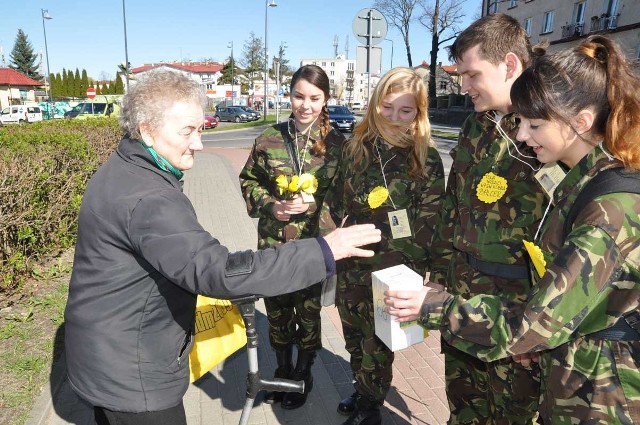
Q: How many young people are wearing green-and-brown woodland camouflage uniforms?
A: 4